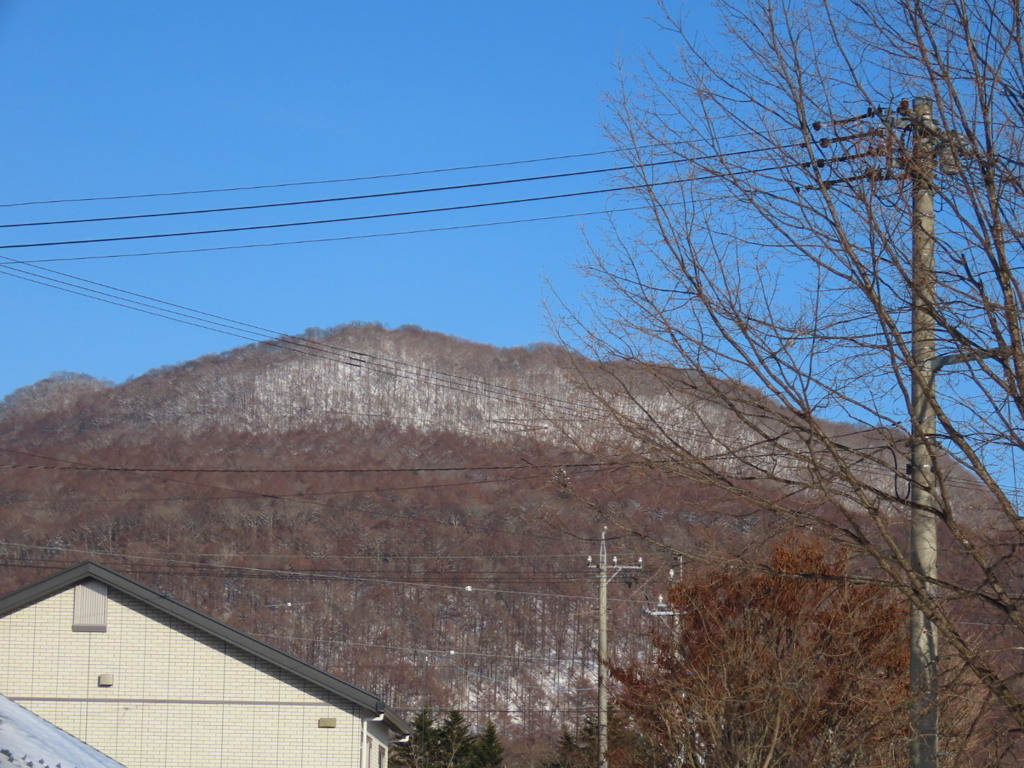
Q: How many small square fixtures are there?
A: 2